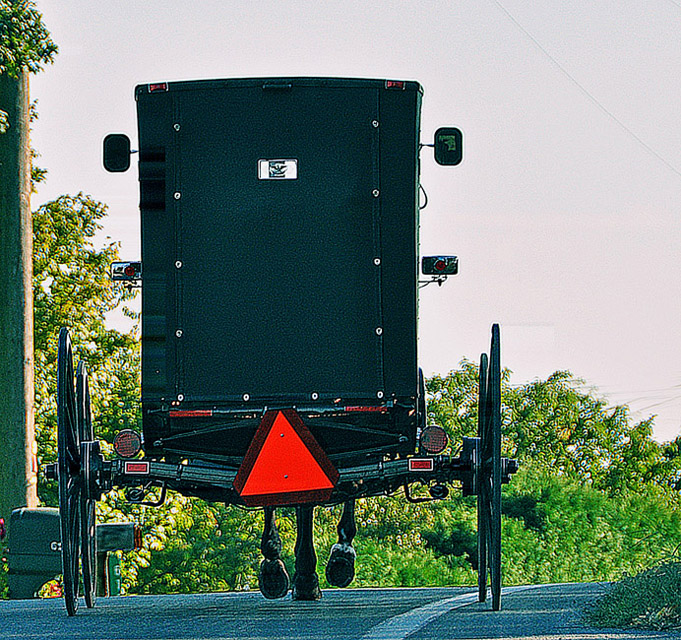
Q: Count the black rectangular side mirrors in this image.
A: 2